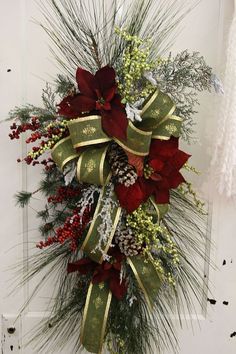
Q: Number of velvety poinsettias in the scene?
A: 3